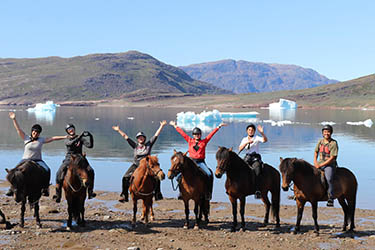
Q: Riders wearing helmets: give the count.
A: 6